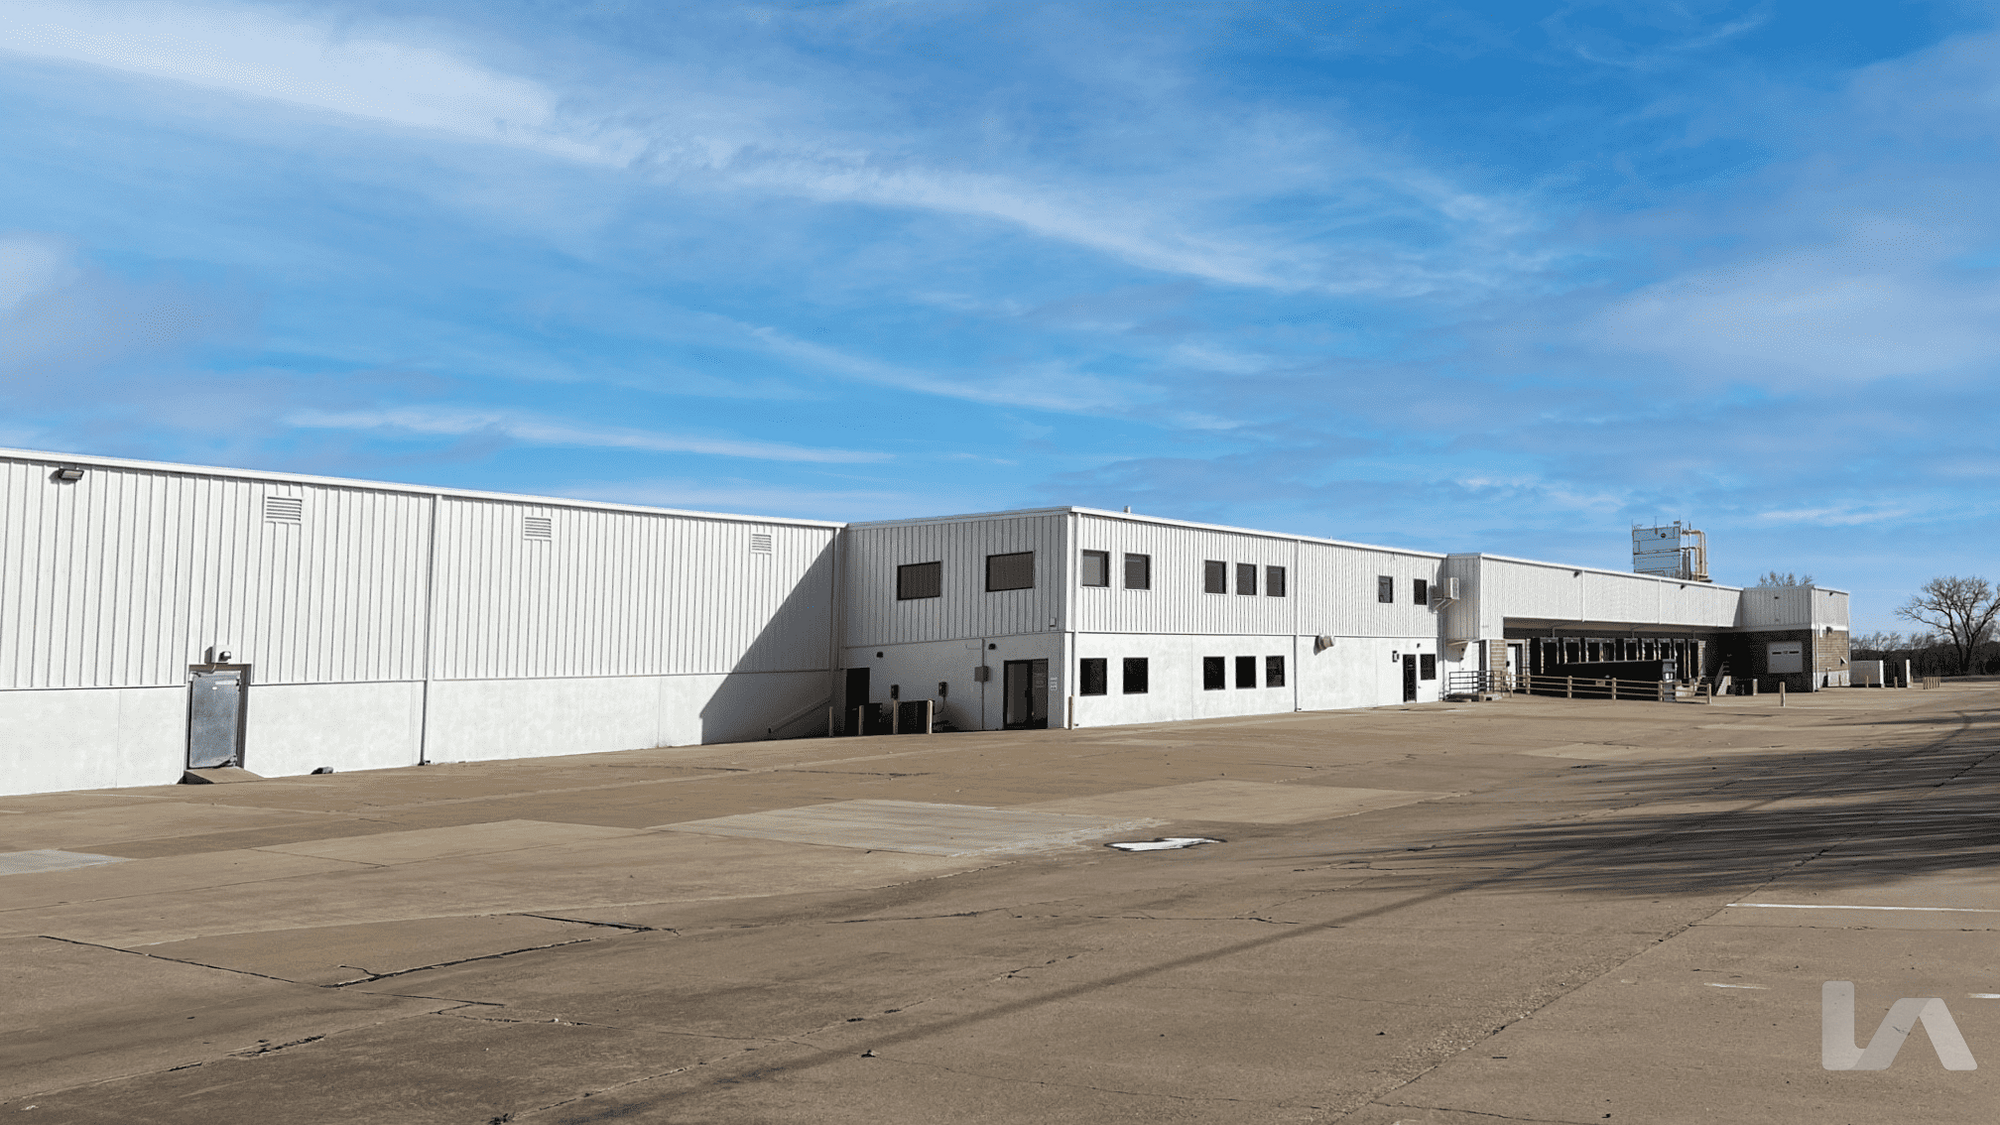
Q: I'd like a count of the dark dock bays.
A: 9